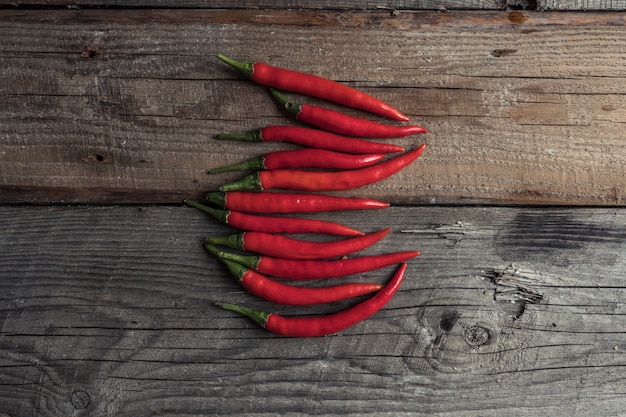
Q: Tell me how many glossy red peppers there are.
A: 11